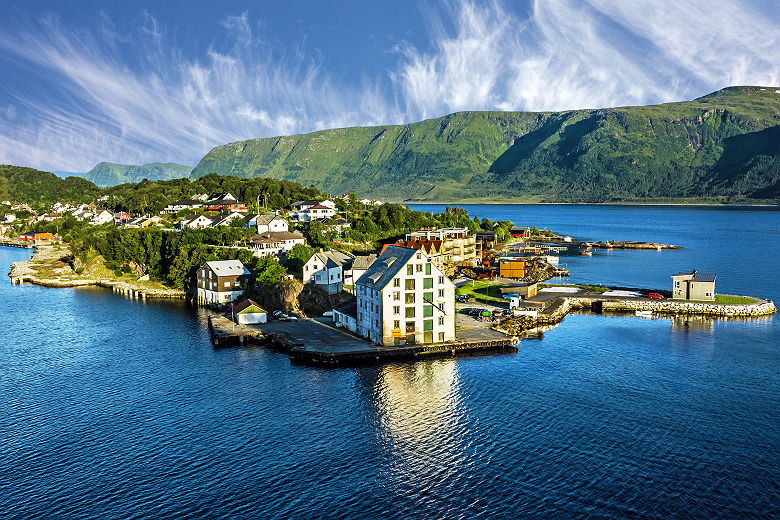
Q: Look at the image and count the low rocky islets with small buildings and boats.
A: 1